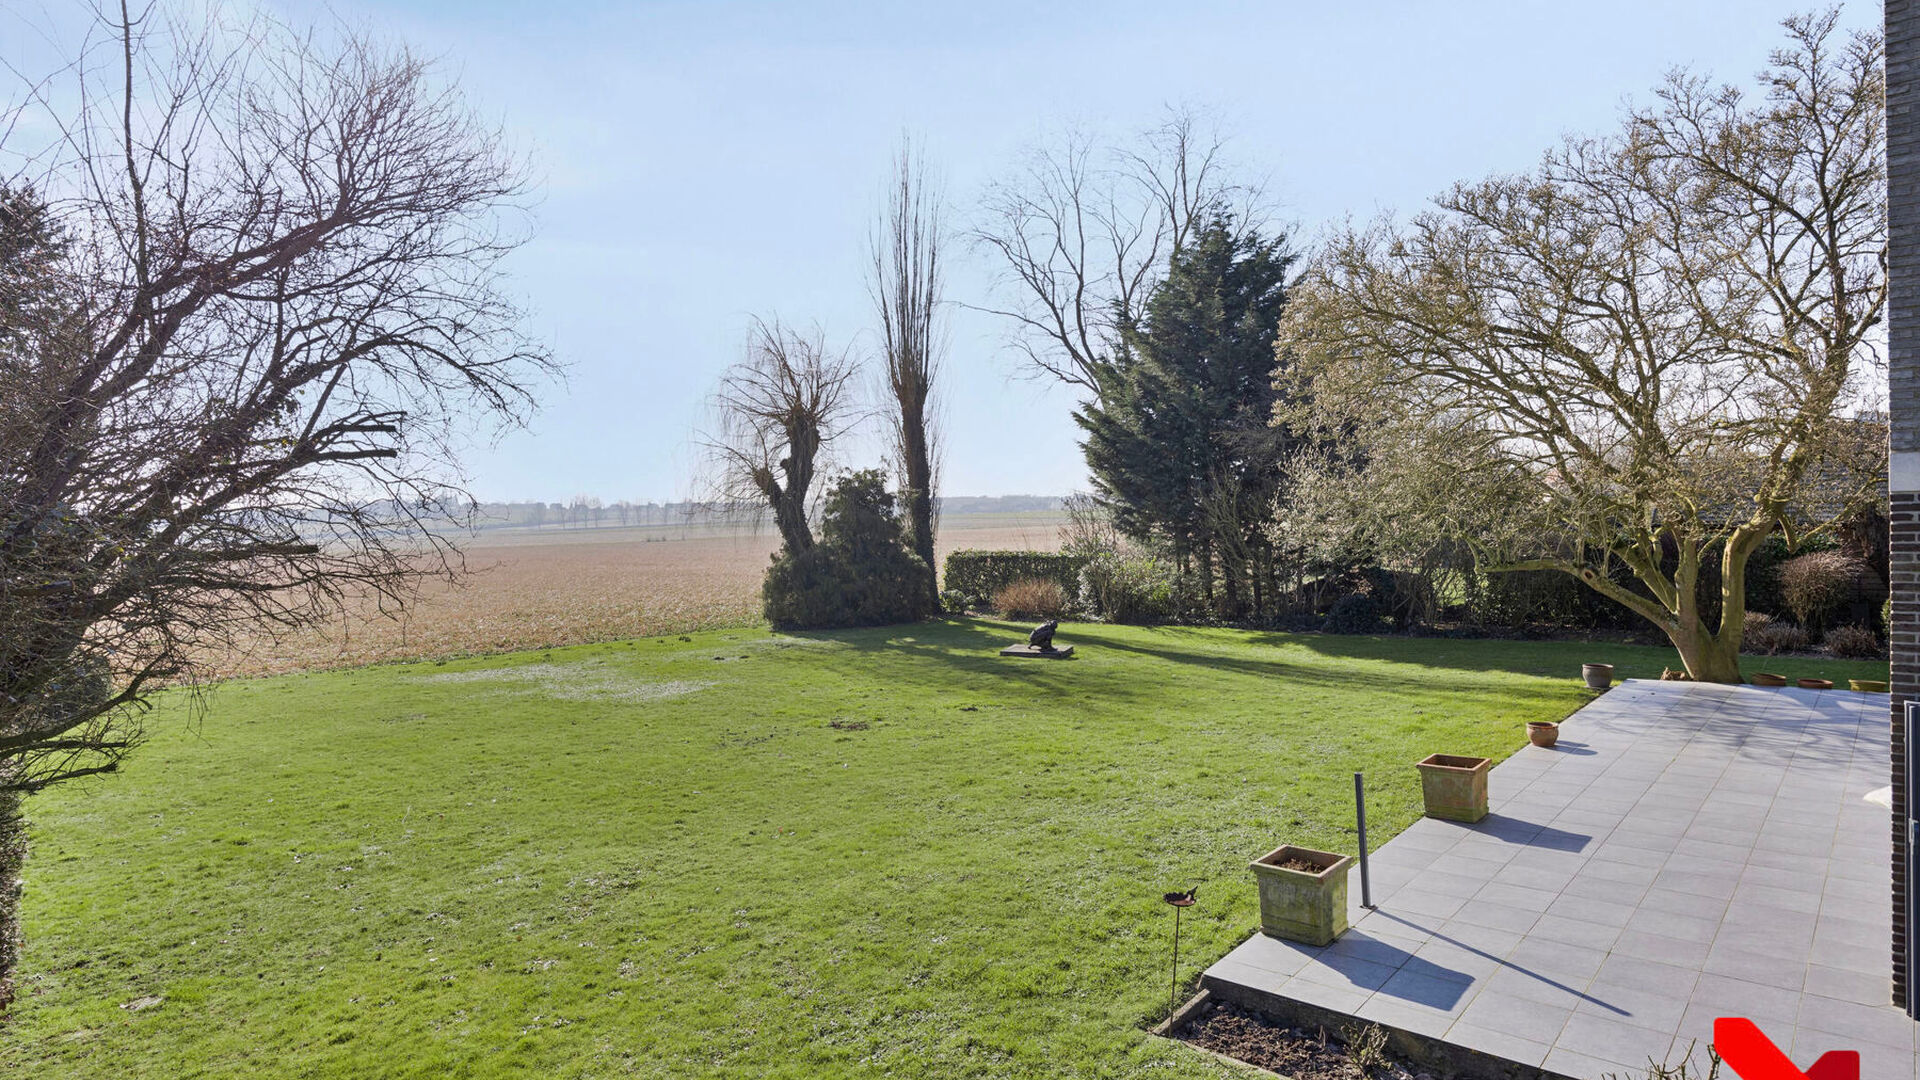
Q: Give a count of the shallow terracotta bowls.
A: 3